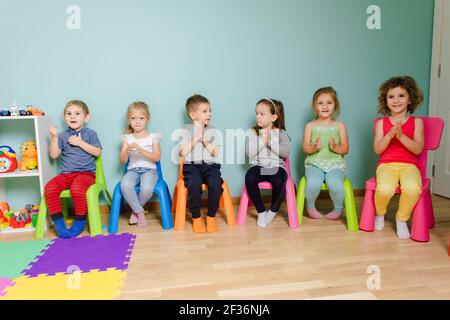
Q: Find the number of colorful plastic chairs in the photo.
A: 6